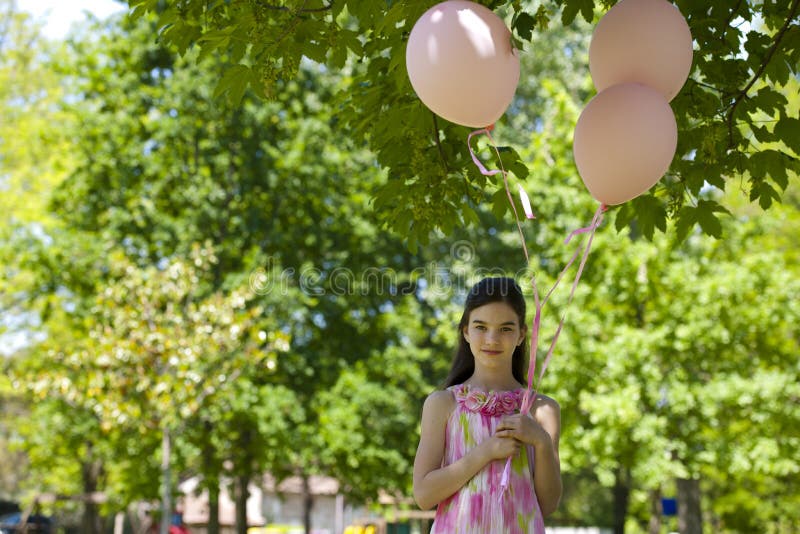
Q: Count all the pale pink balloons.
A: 3